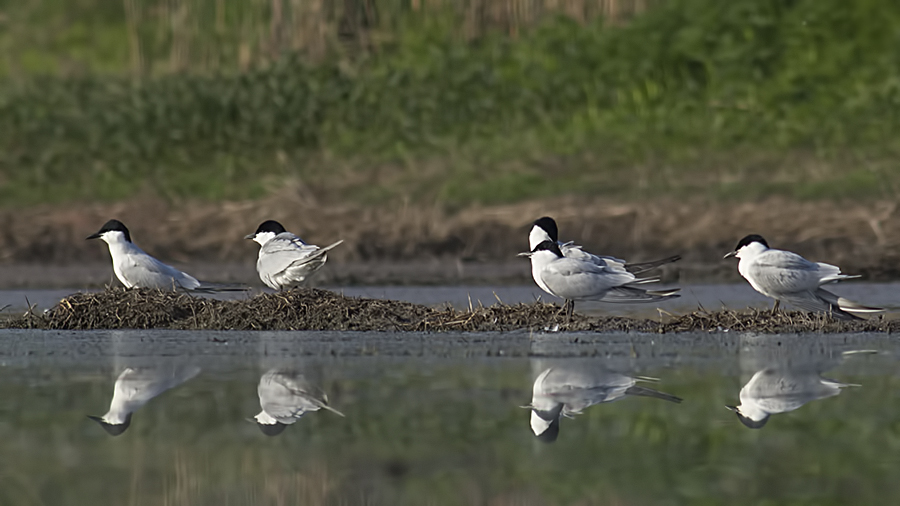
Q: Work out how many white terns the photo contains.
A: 5